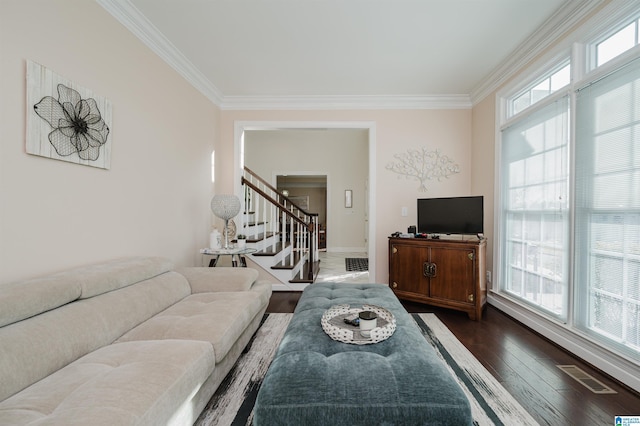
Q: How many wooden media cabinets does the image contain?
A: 1